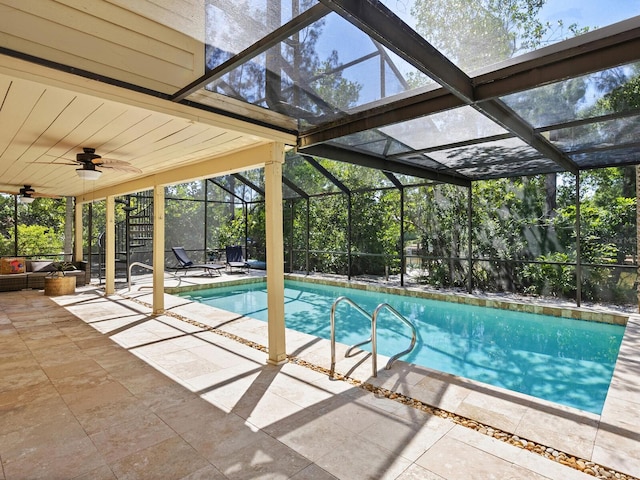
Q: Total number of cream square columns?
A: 4